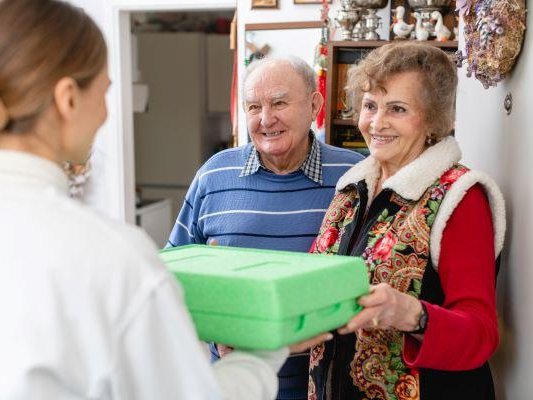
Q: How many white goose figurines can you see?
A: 3